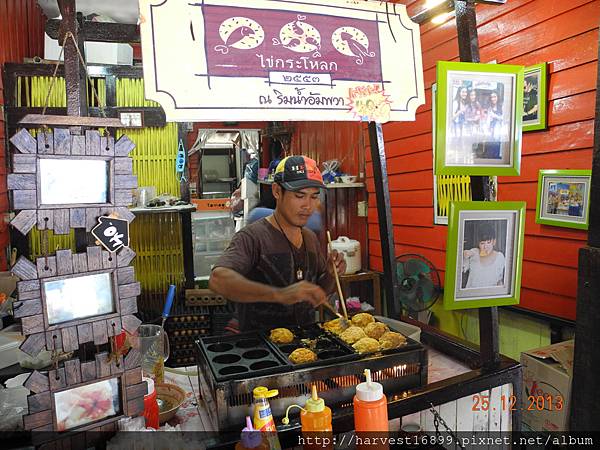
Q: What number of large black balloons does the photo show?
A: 0